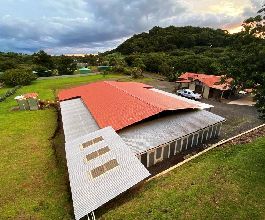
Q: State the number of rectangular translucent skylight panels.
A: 3